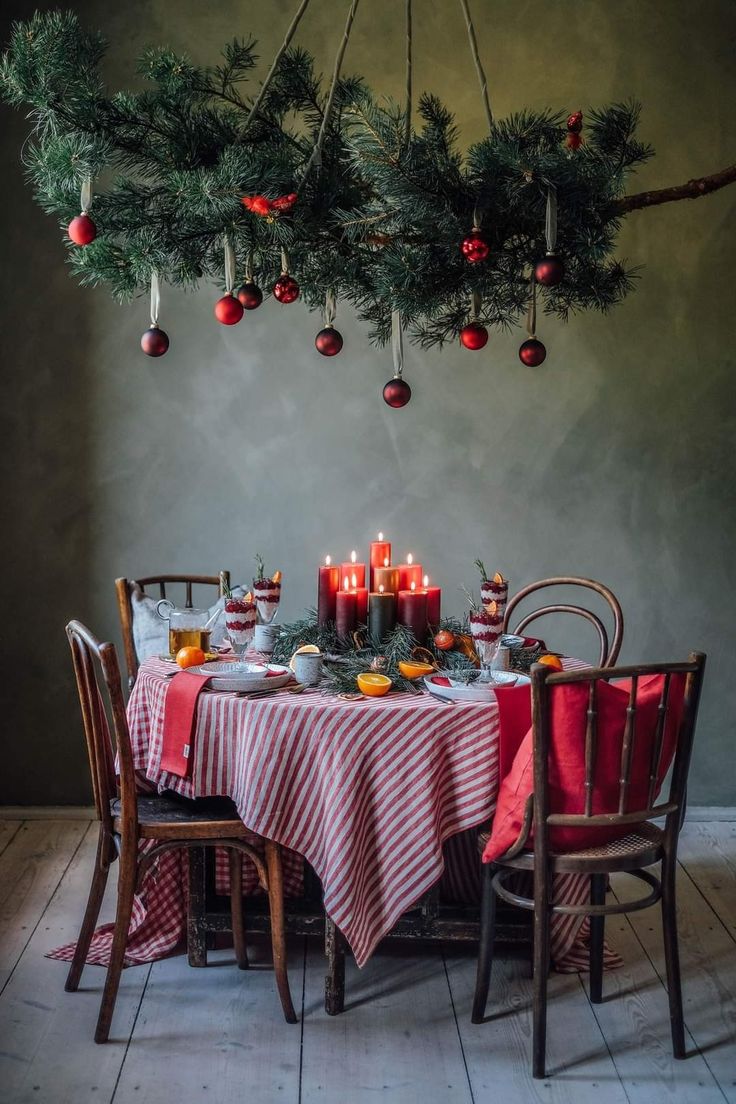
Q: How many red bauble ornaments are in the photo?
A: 11